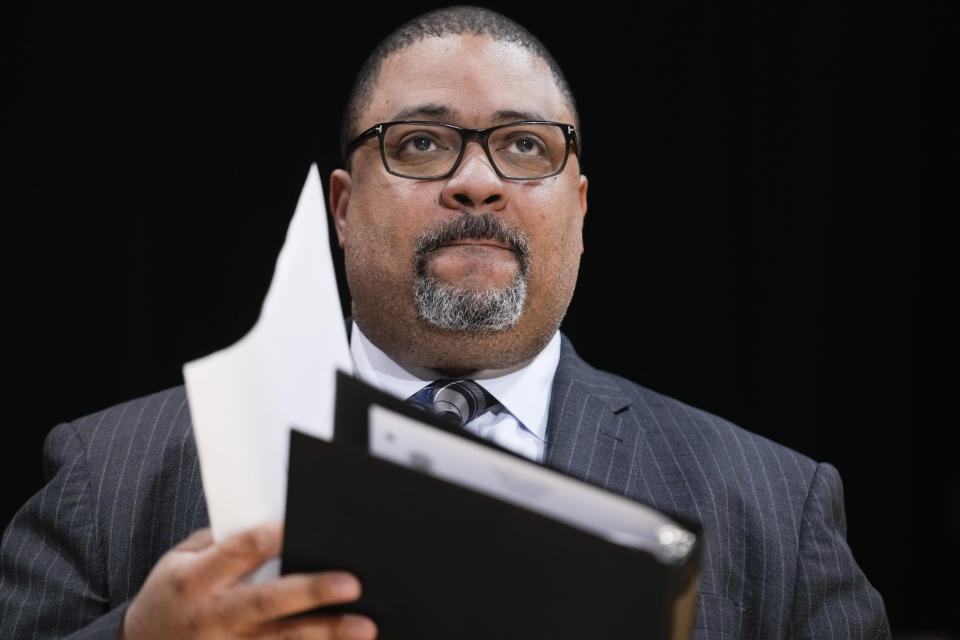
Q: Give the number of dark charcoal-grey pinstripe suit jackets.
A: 1